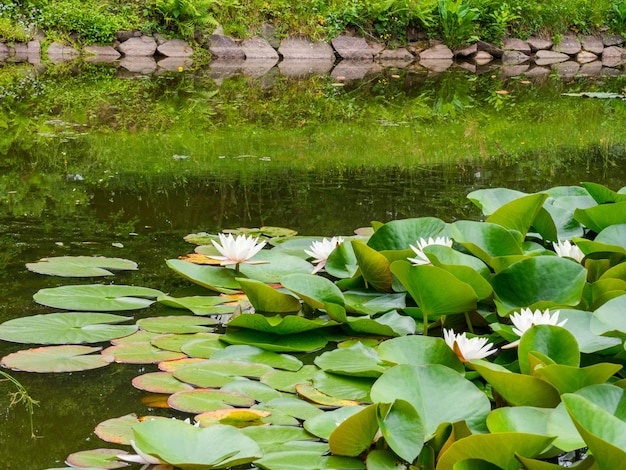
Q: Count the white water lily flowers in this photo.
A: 6